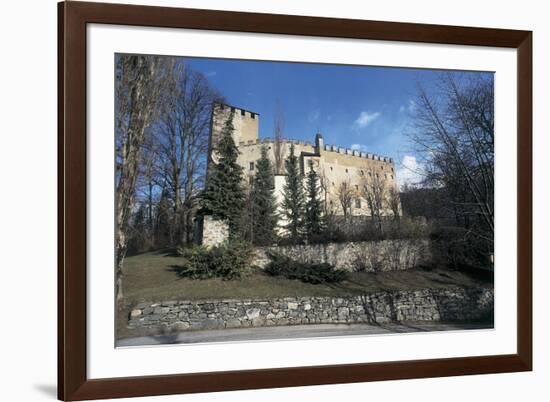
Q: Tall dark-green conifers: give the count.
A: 4